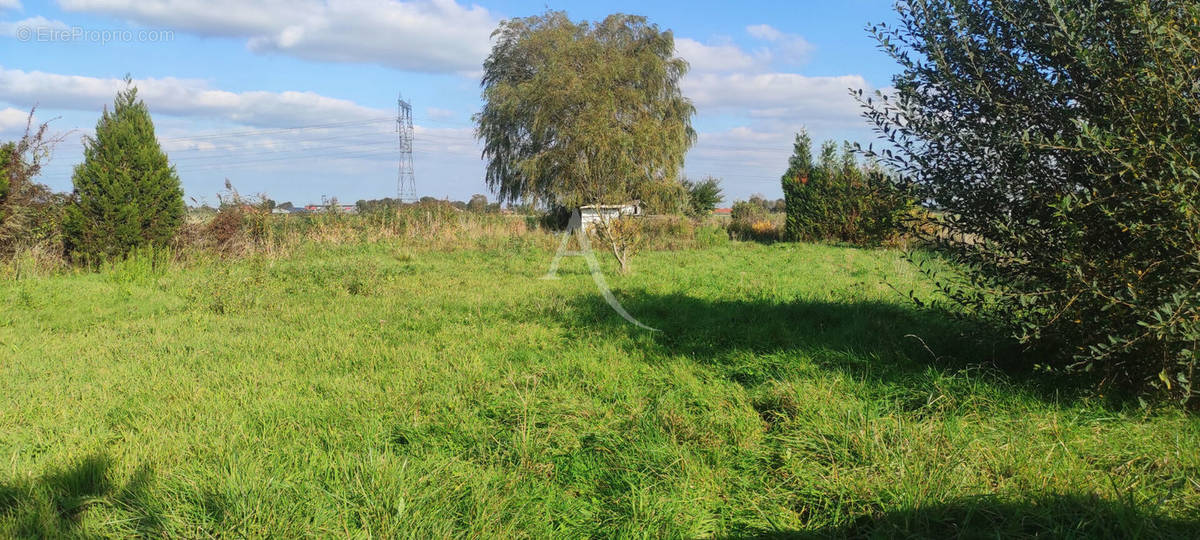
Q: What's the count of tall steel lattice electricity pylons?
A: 1